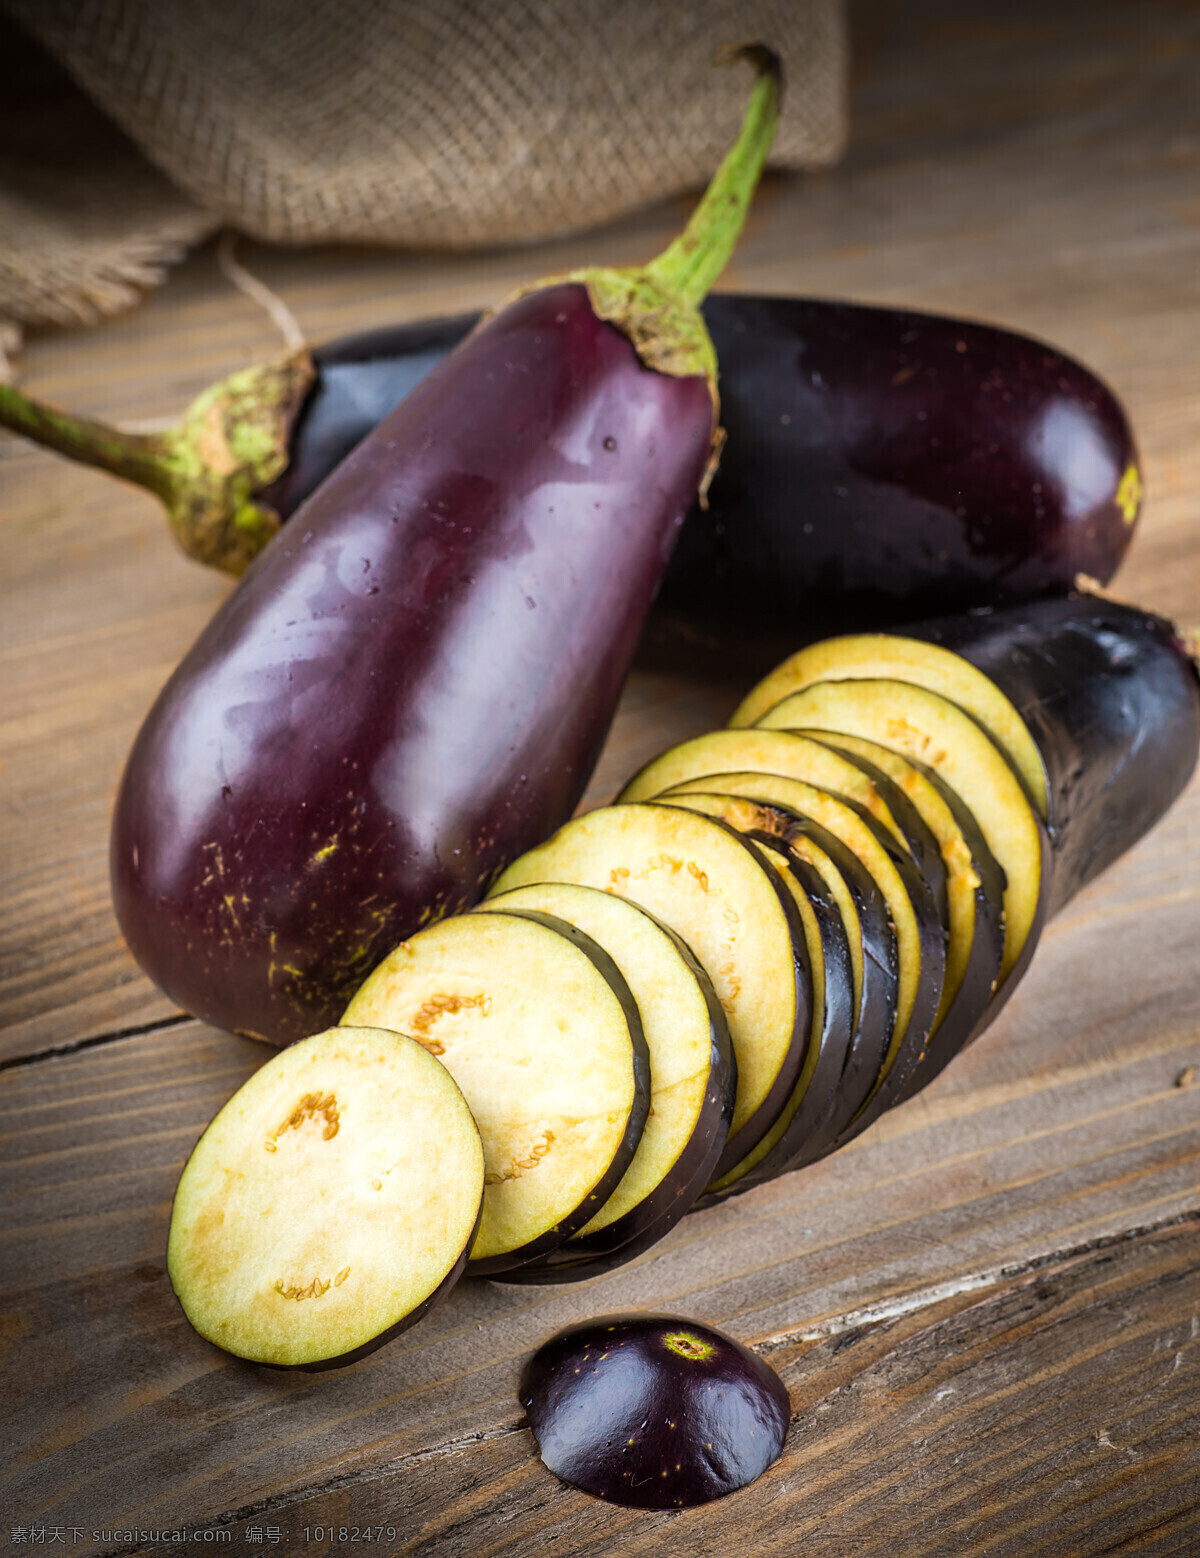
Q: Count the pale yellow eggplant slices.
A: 11